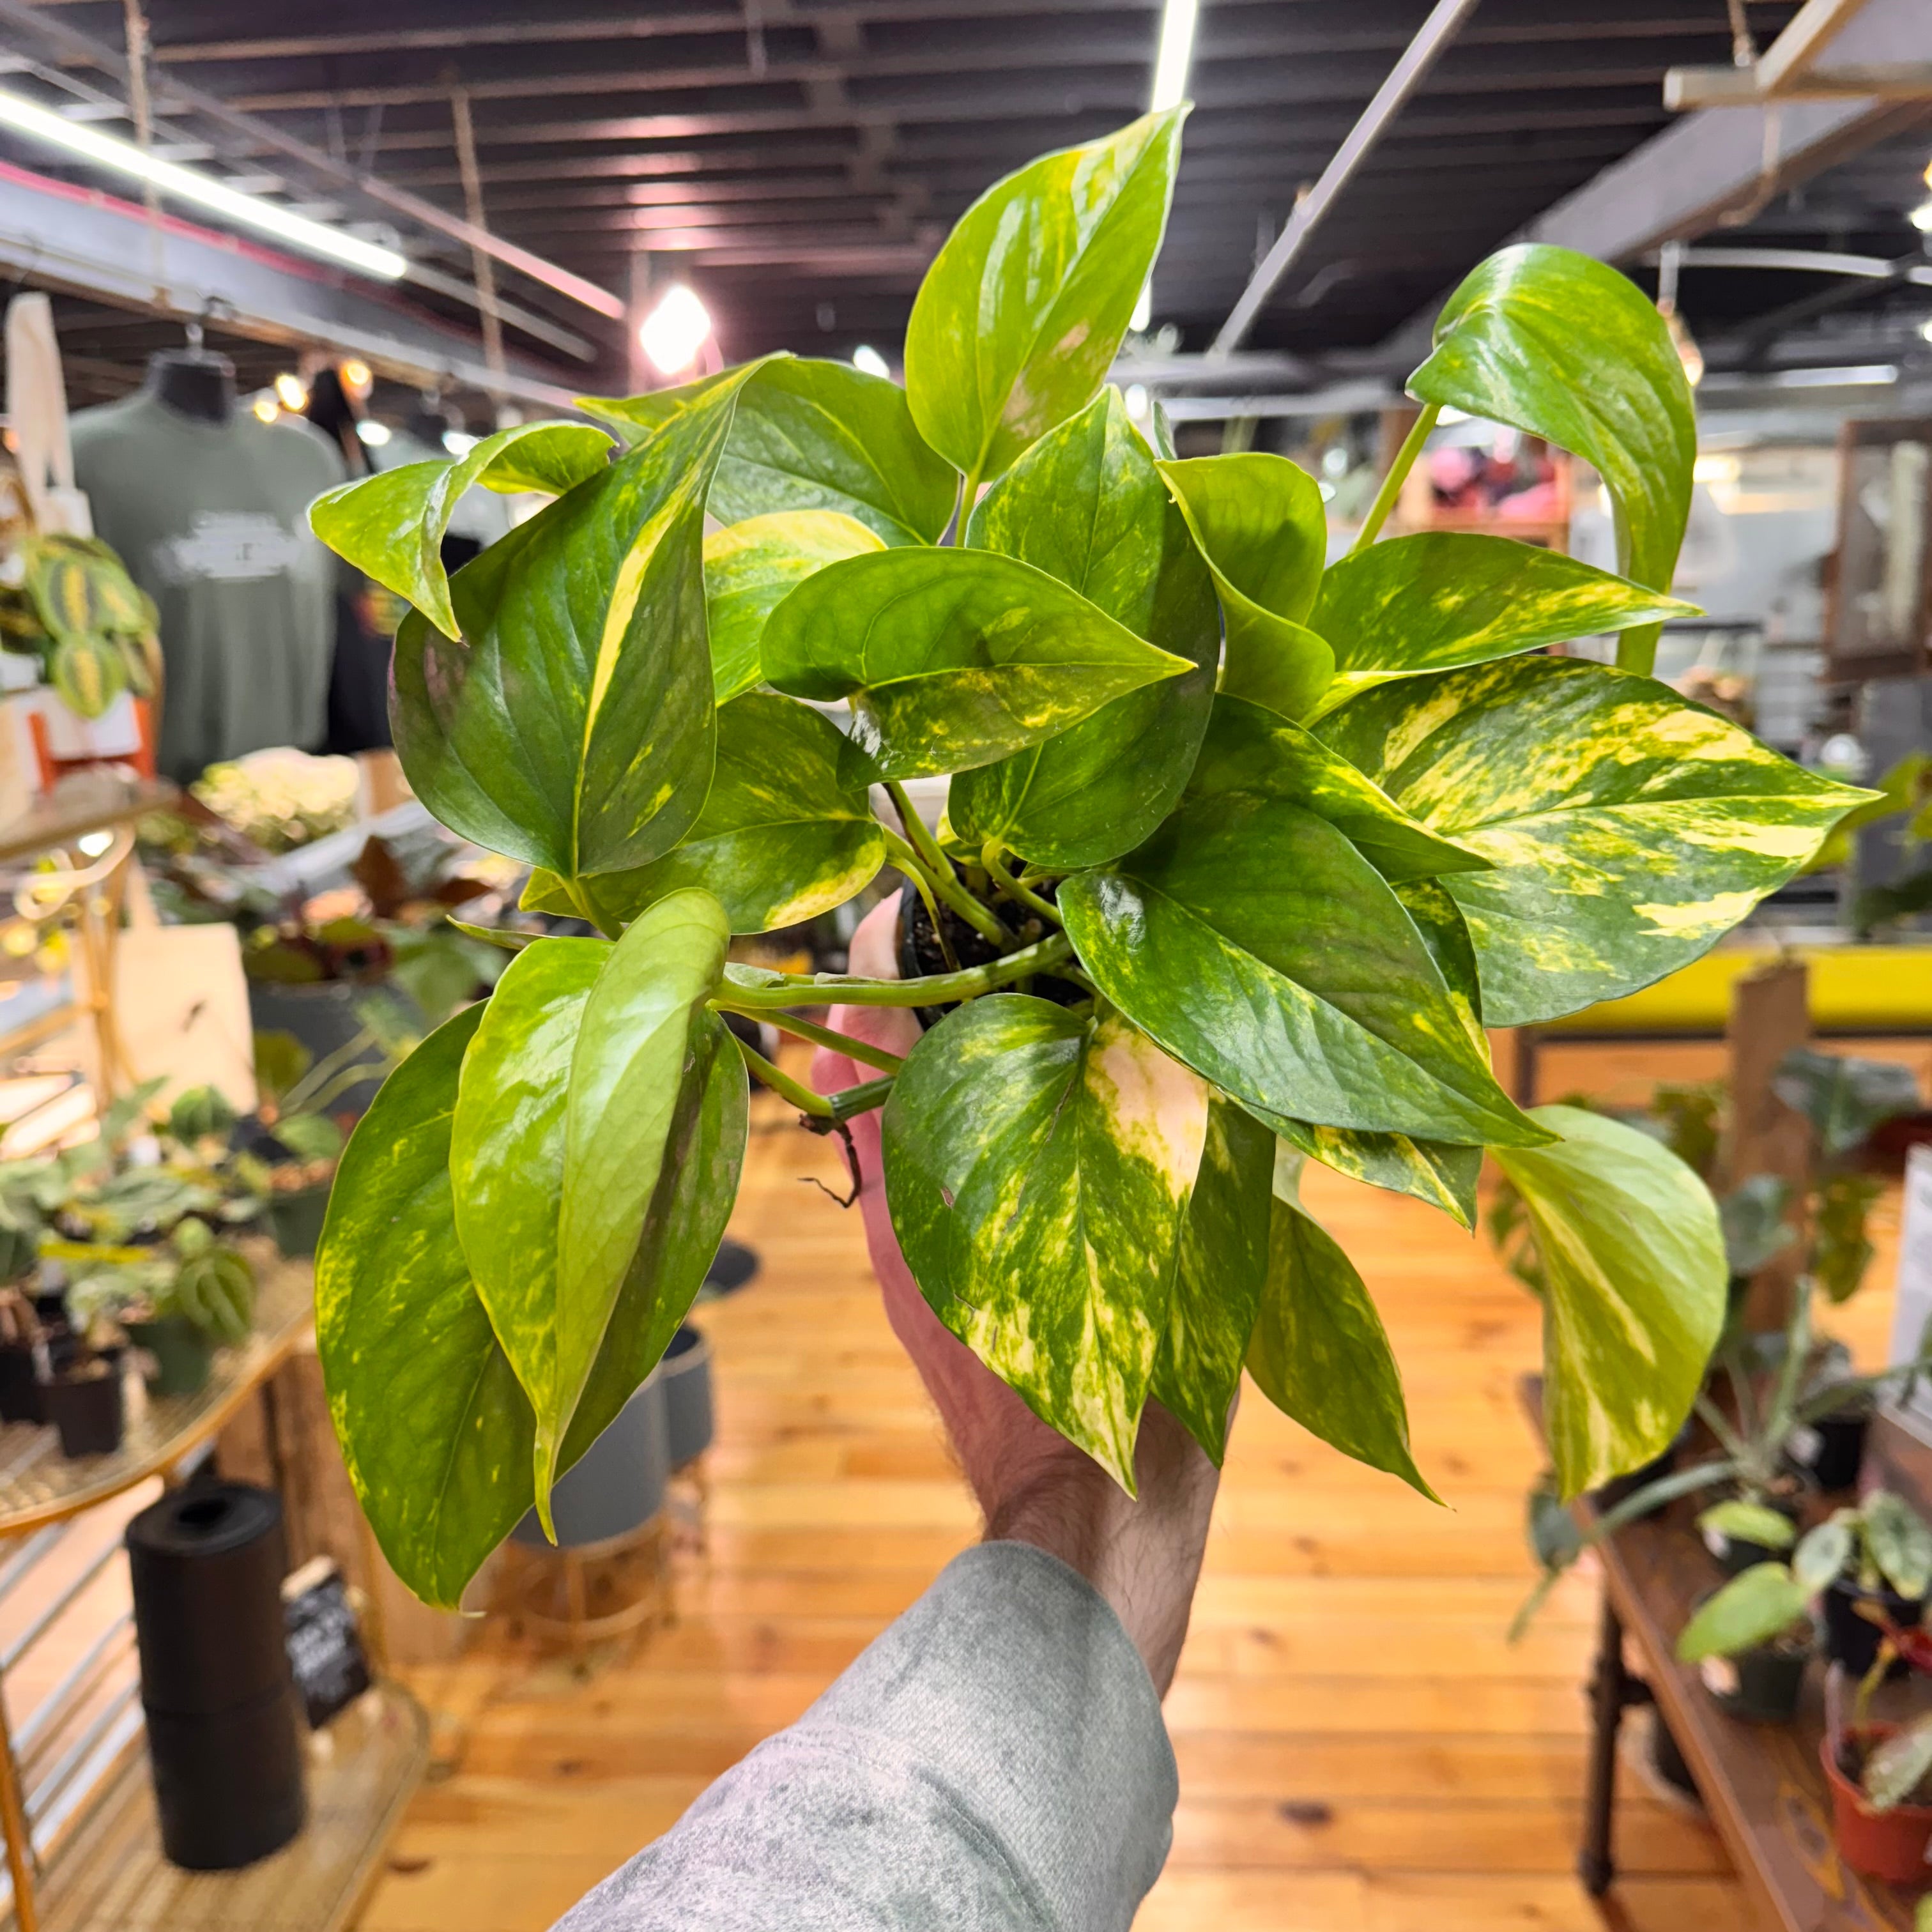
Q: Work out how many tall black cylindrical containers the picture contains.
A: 1